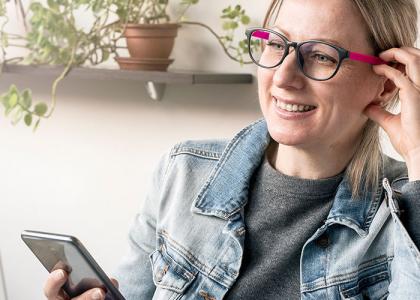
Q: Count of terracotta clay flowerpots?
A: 1